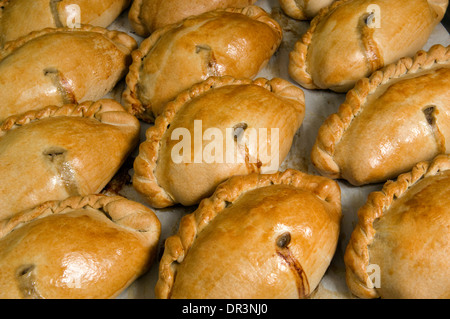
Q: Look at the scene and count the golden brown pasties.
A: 12